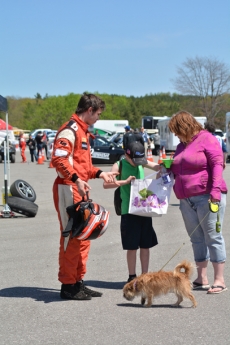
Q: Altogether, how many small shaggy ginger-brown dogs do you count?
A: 1